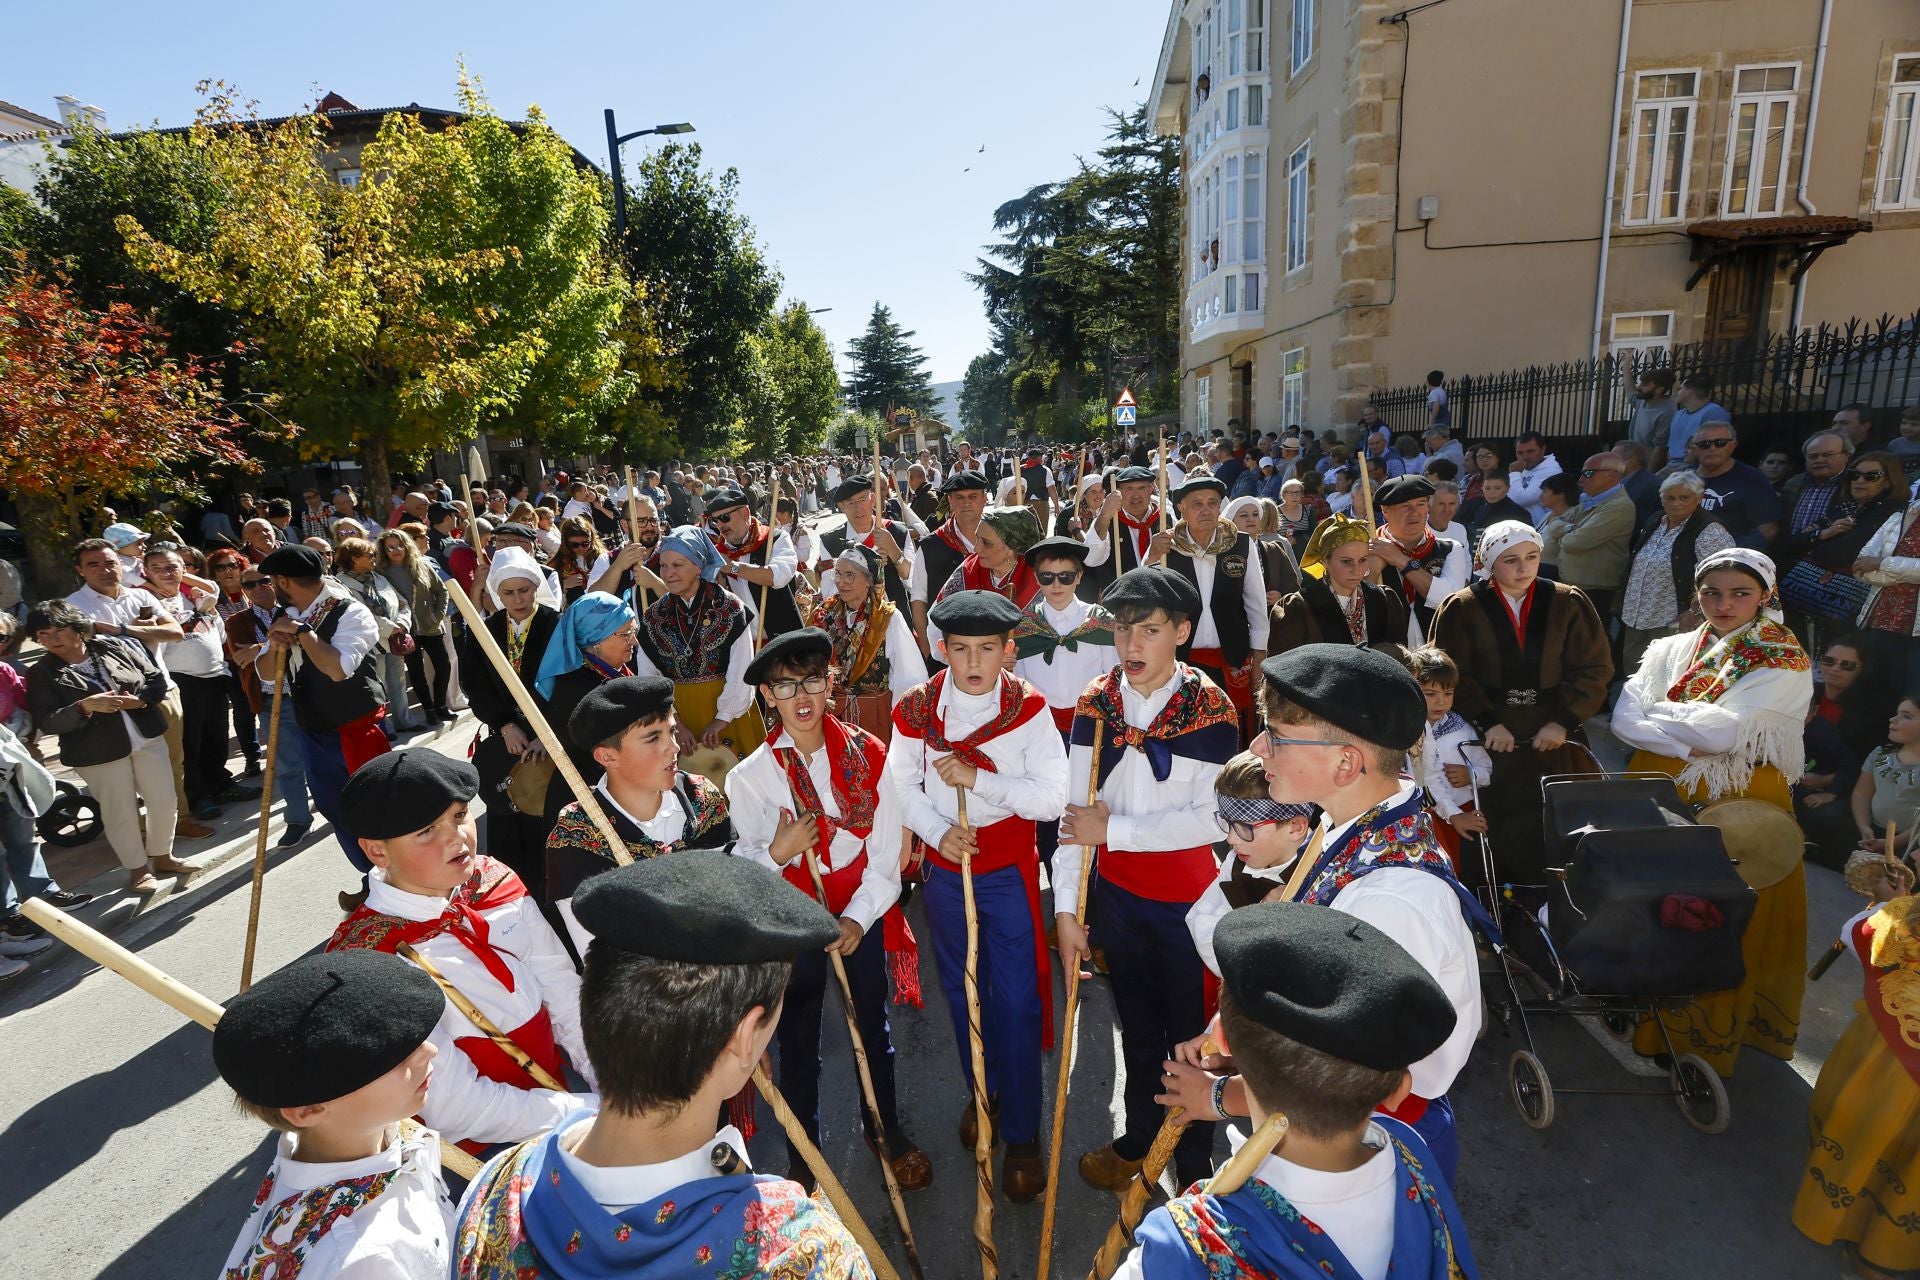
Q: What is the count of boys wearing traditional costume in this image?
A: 12